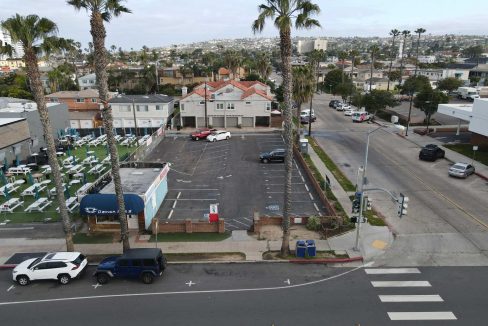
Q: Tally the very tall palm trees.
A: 3